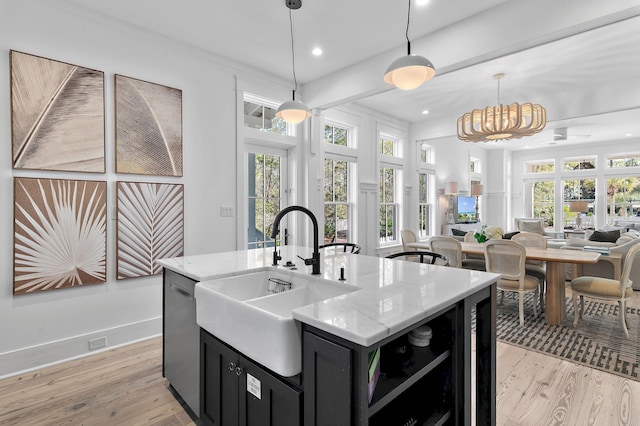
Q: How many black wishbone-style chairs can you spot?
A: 2